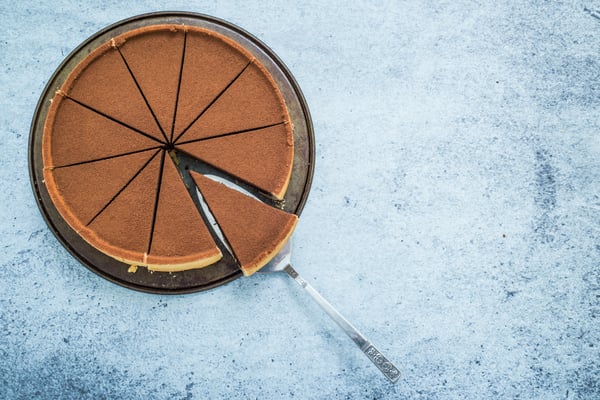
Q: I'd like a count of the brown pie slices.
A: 10